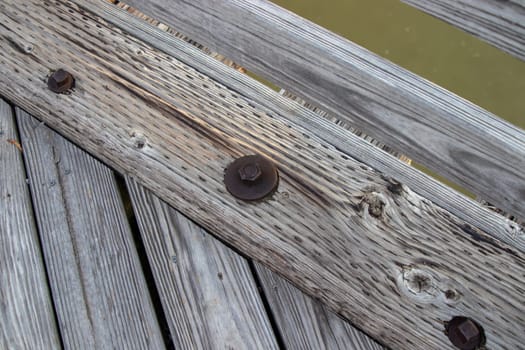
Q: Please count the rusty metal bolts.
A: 3